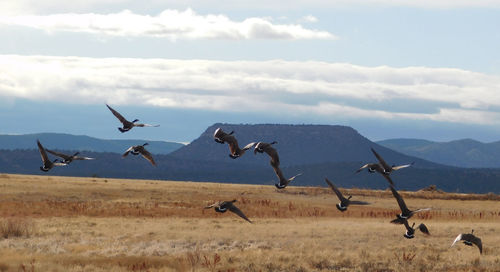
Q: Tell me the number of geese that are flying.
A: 15